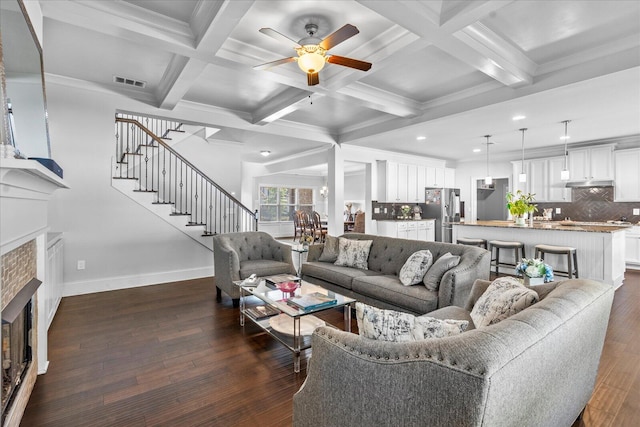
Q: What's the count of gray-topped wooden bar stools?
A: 3